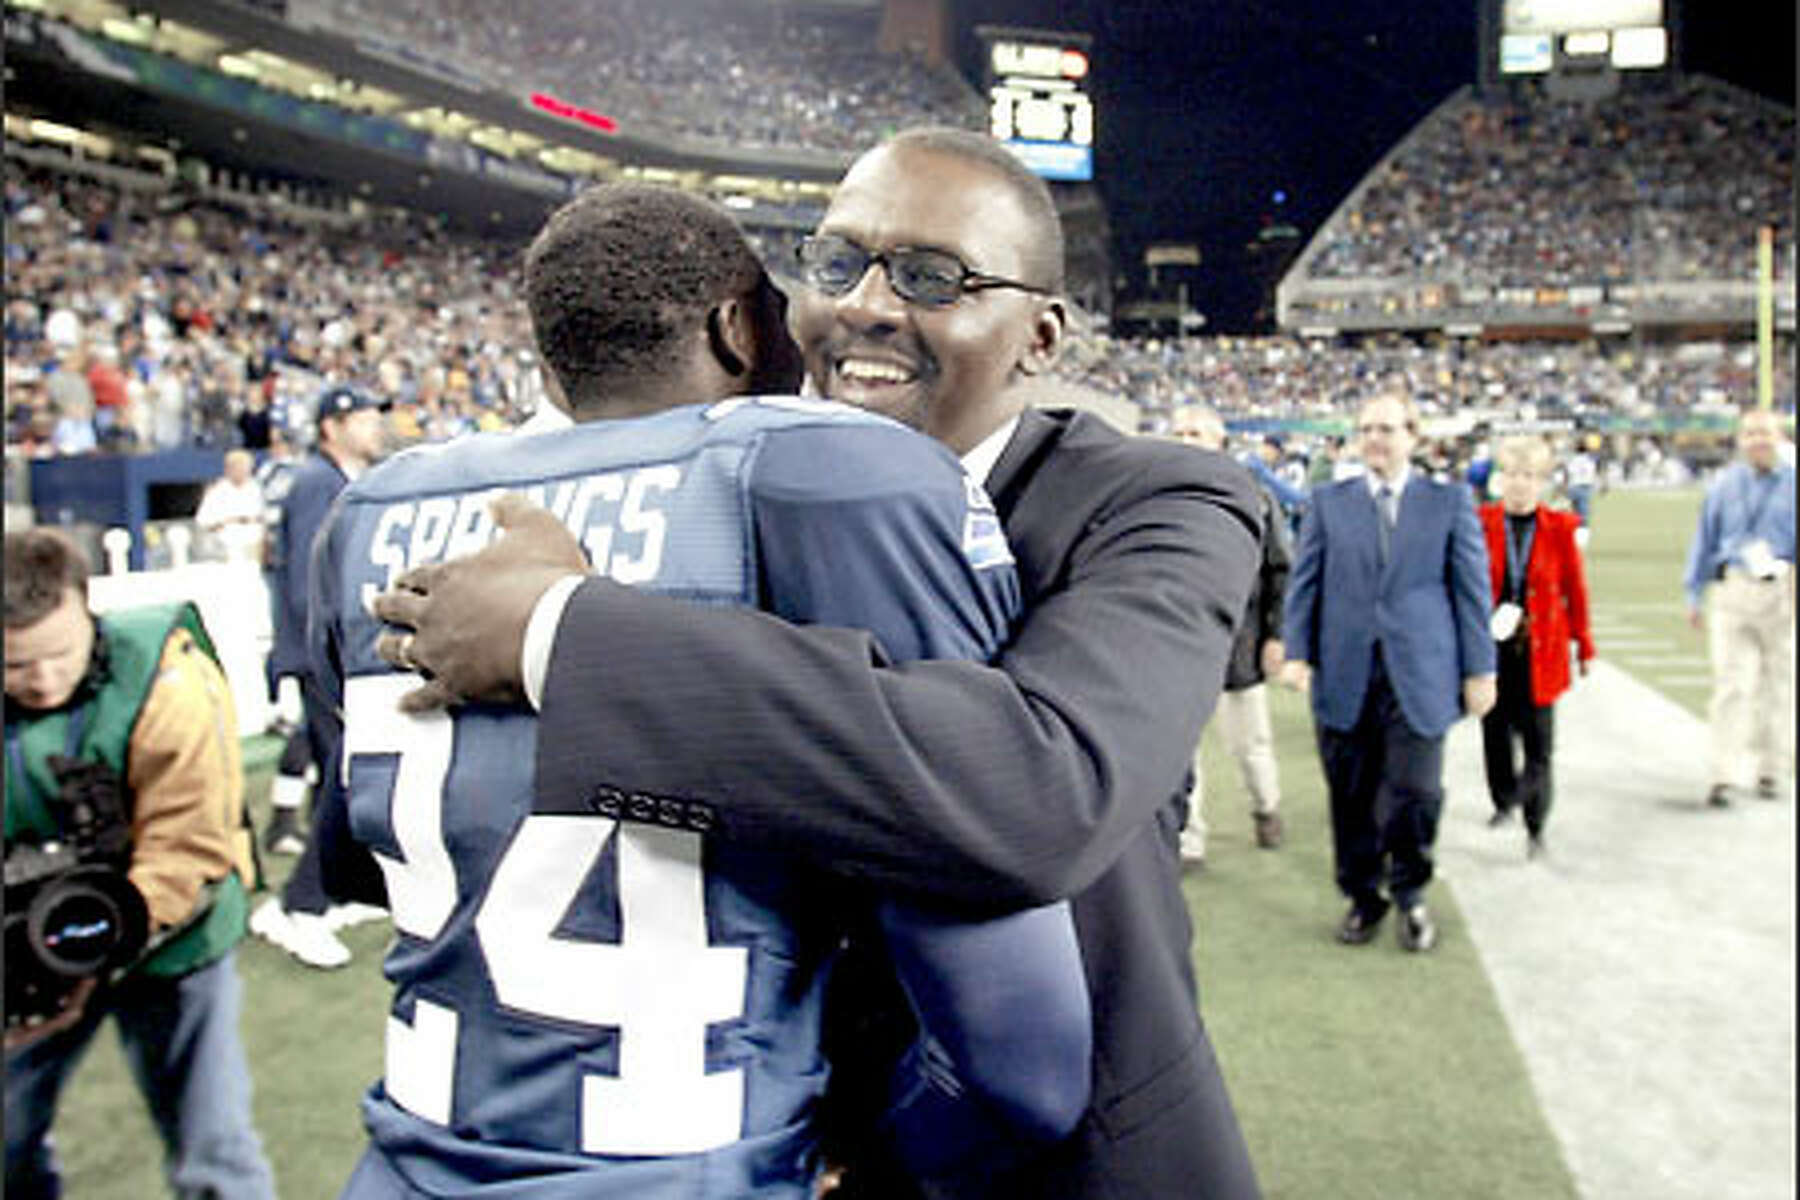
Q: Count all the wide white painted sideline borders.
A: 1